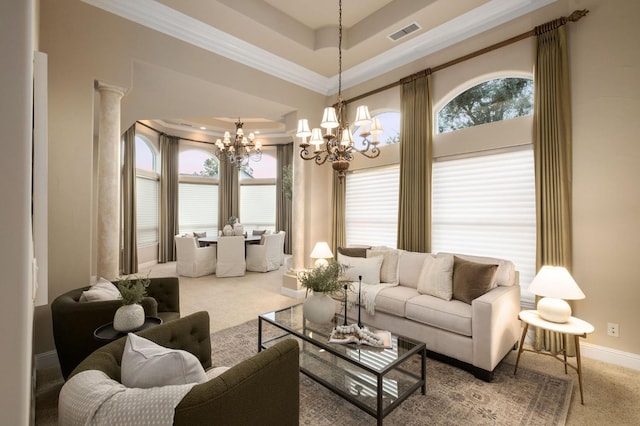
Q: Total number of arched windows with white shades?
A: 5